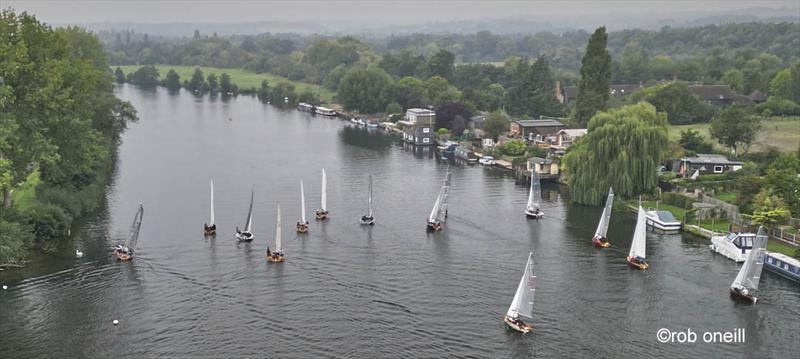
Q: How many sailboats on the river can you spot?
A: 13